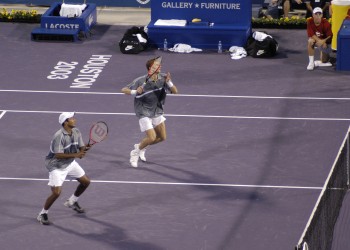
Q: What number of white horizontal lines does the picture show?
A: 3